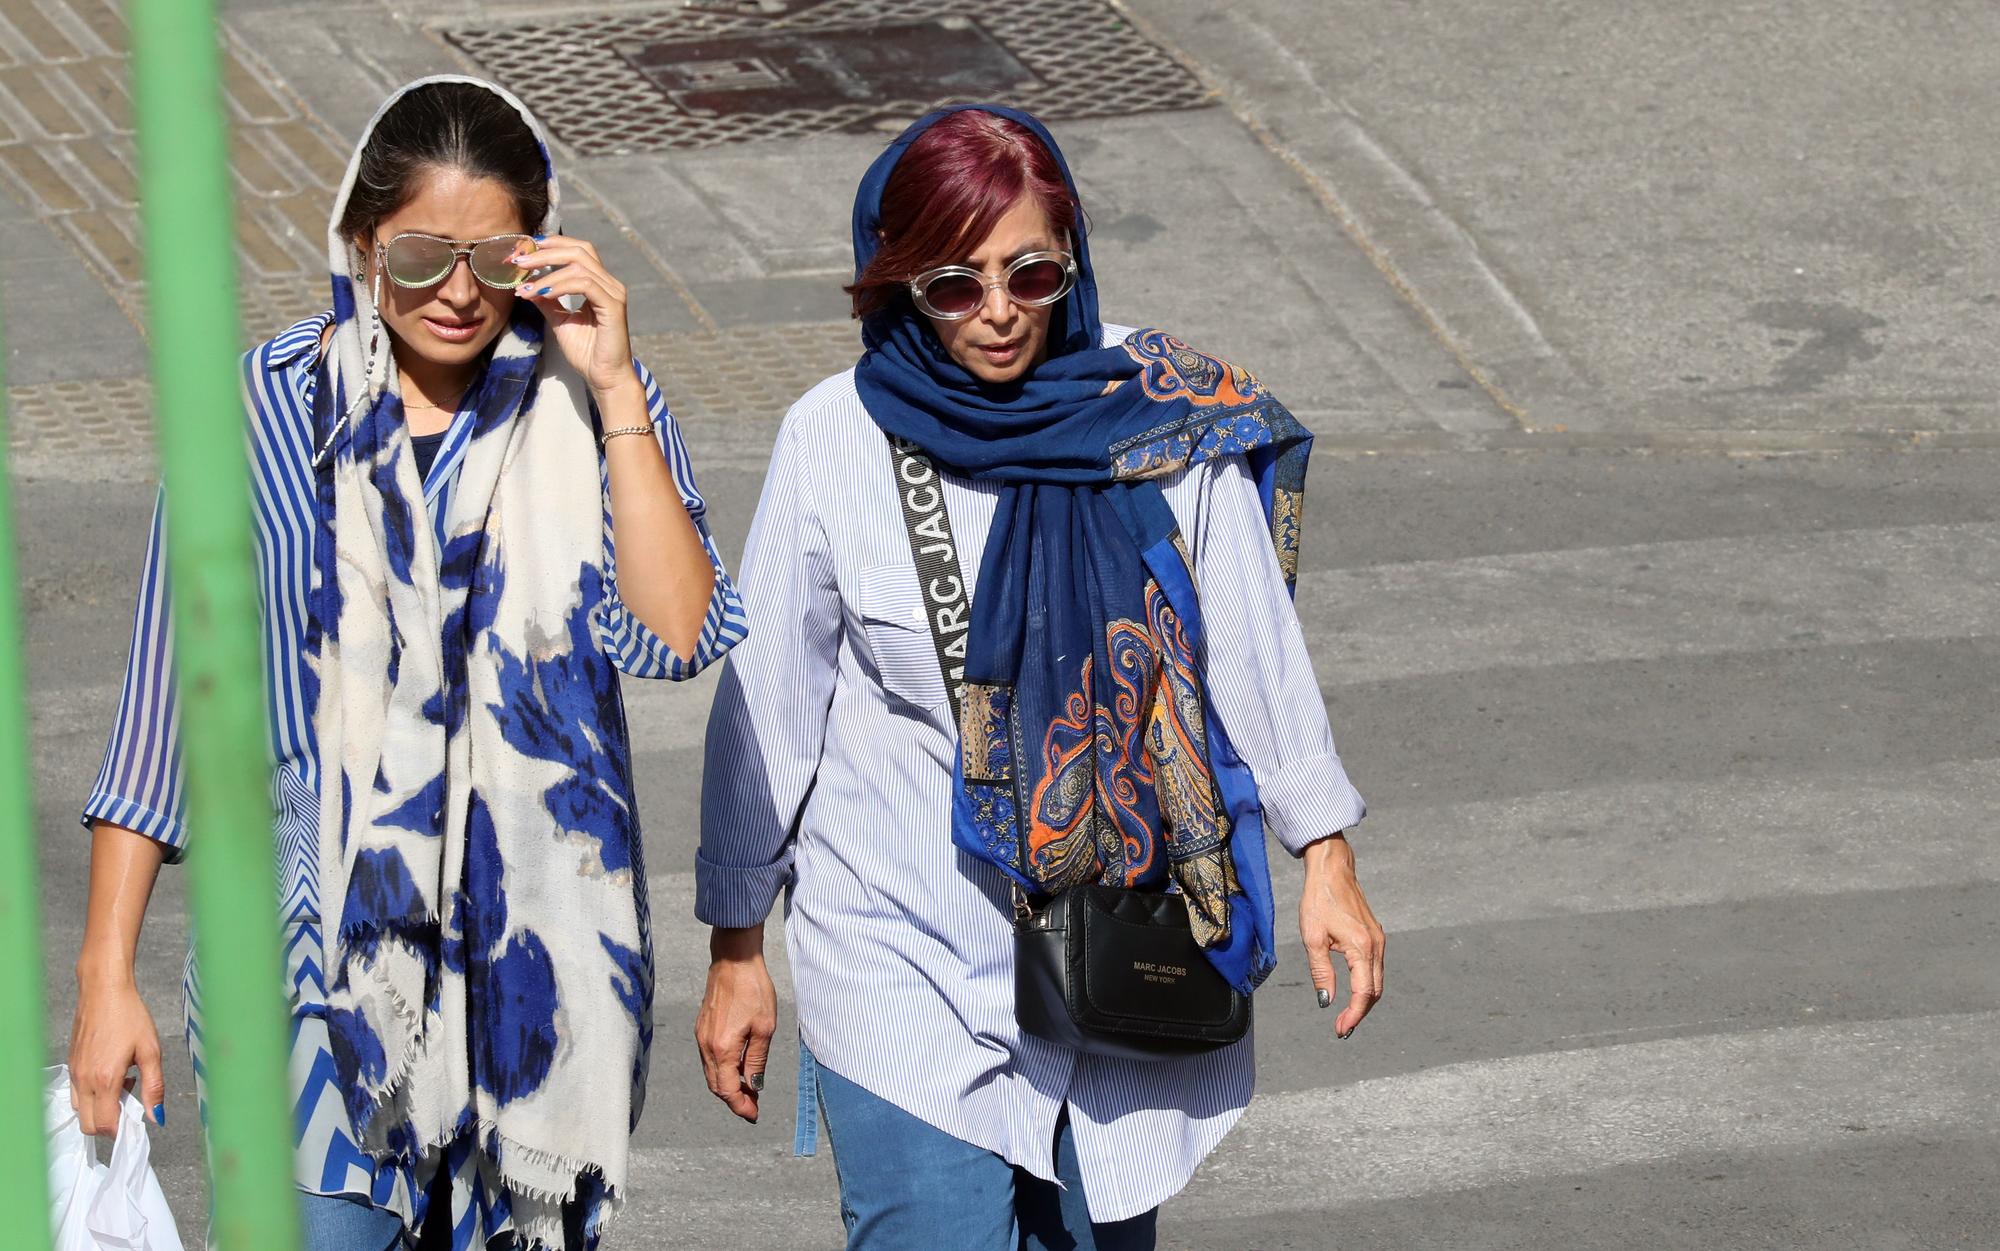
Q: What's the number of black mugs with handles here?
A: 0